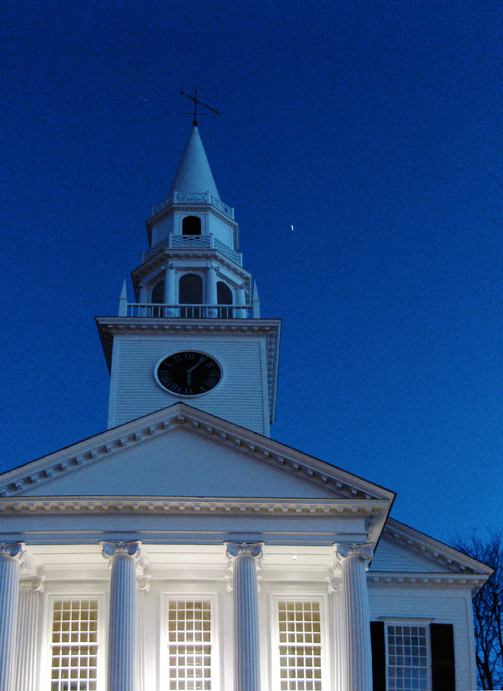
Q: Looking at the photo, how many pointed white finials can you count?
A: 2